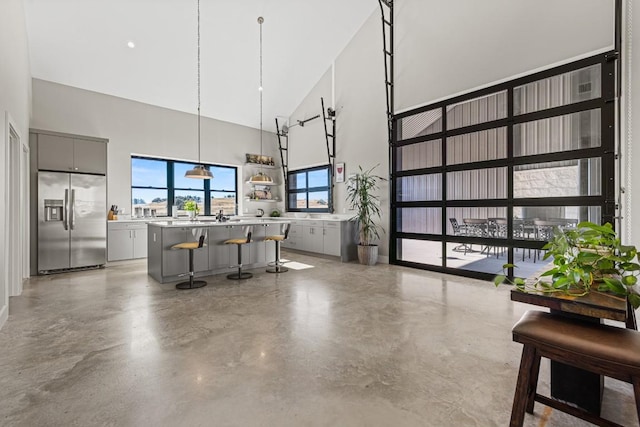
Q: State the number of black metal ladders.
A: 3